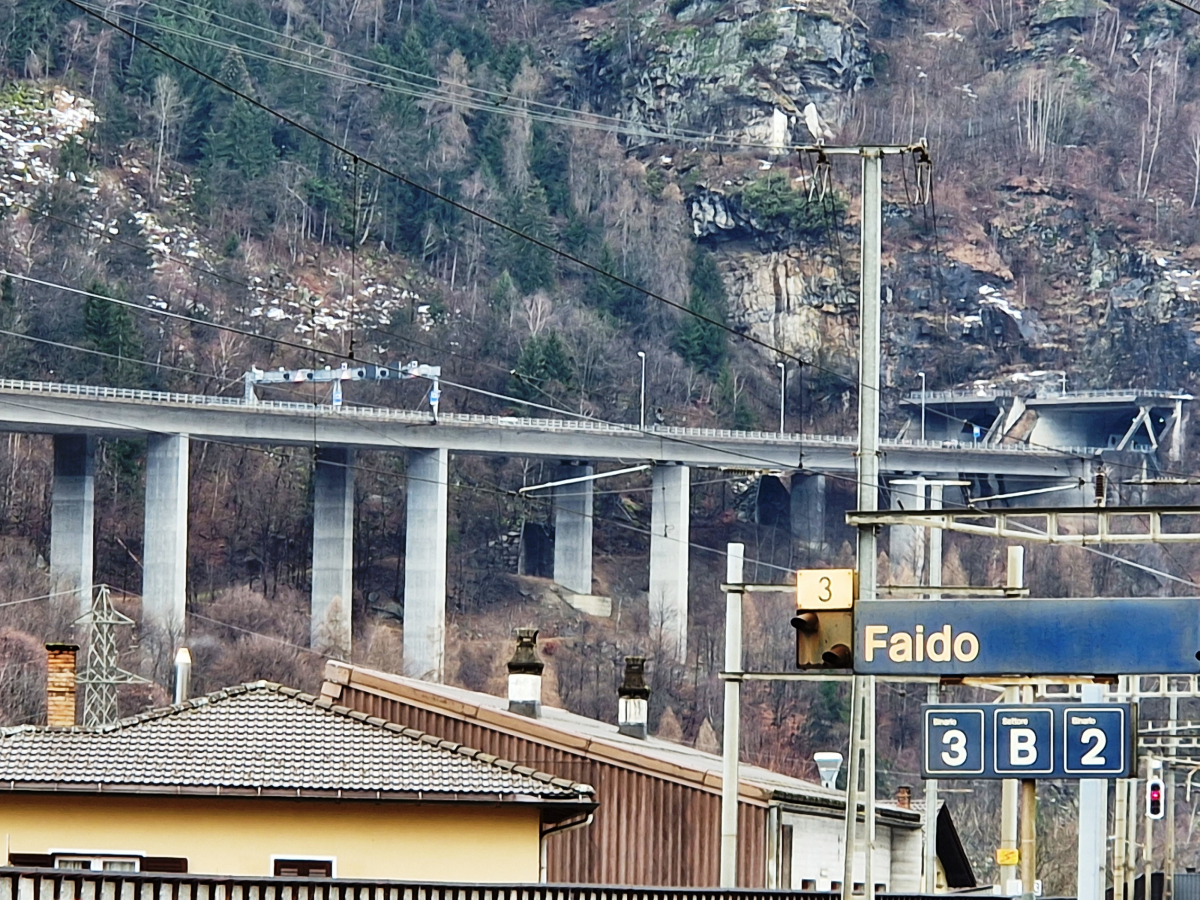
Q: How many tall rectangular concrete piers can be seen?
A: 8